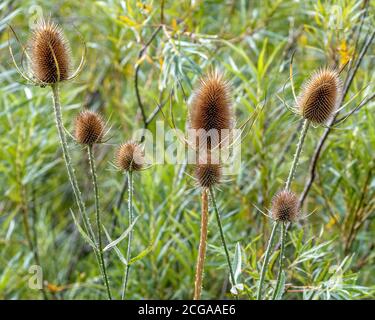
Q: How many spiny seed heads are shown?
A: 7